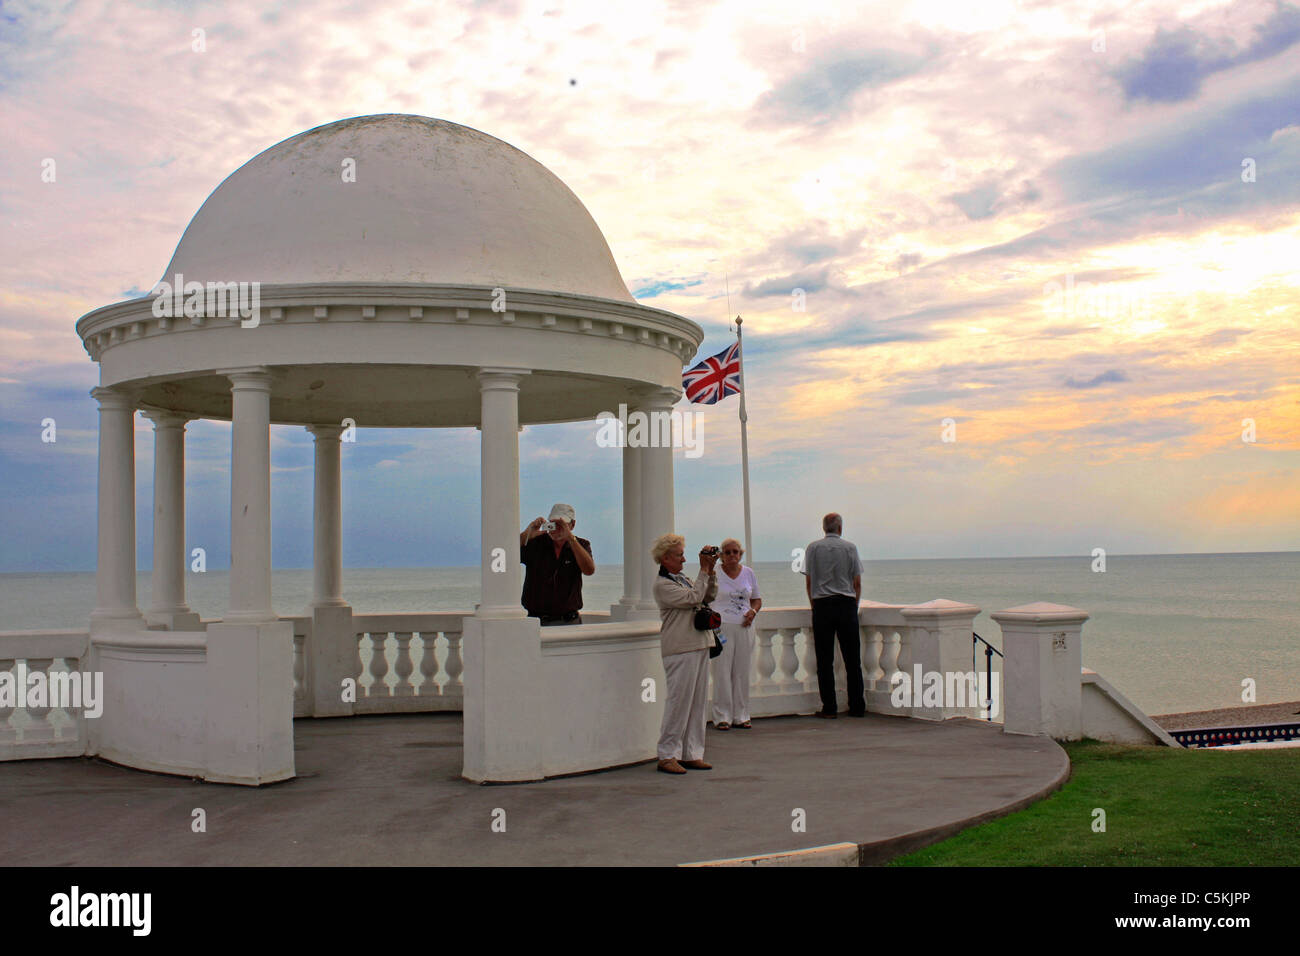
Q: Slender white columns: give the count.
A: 7